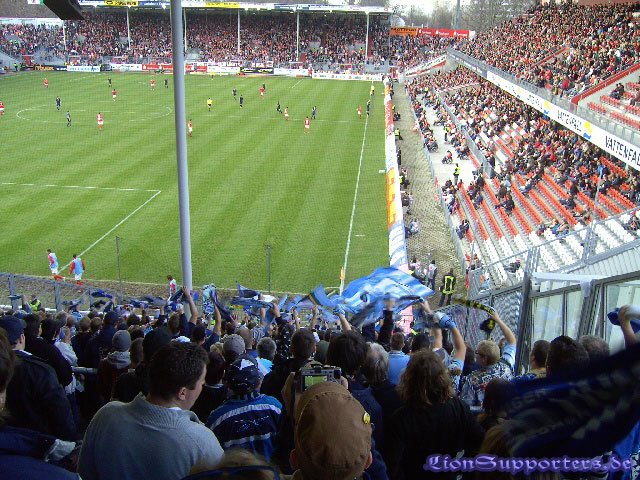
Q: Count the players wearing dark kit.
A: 10